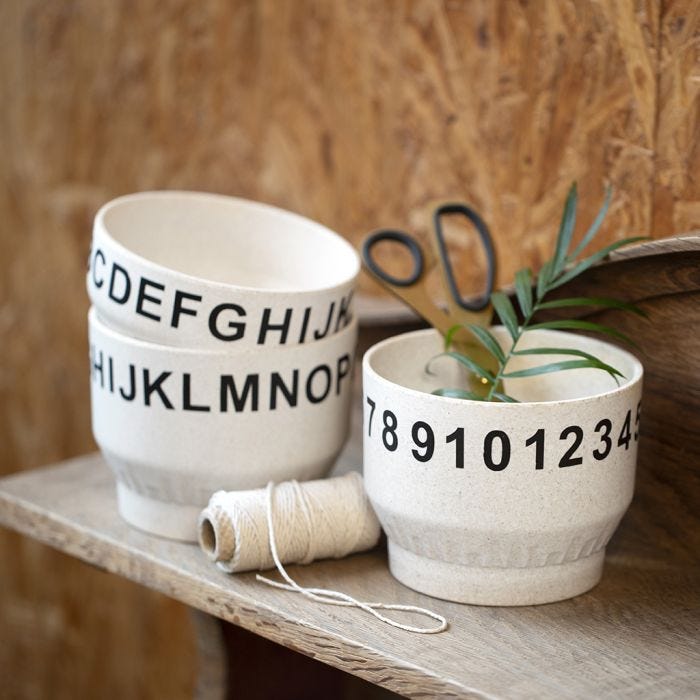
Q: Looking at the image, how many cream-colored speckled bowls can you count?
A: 3